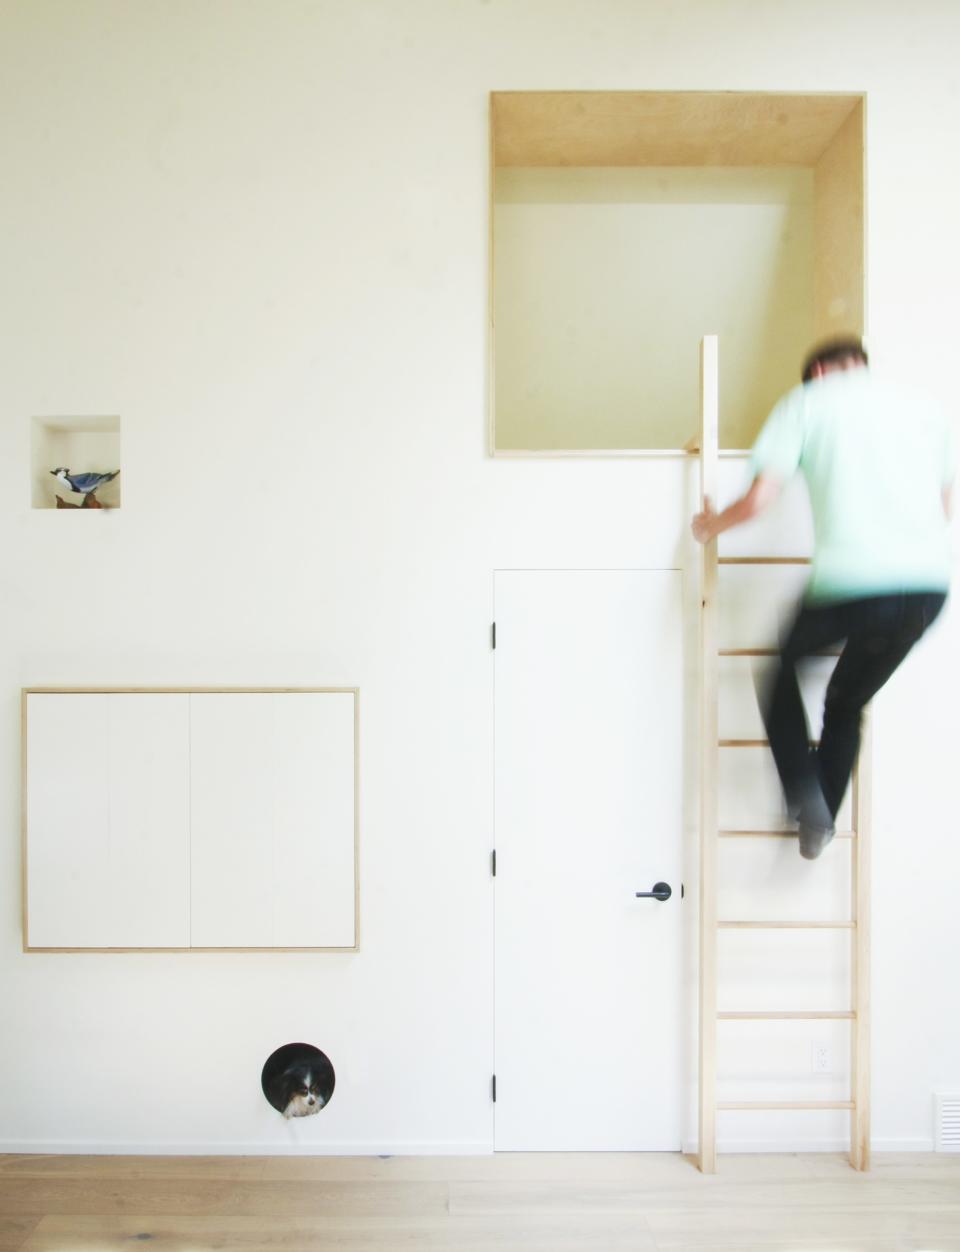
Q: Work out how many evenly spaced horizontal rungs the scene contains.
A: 7